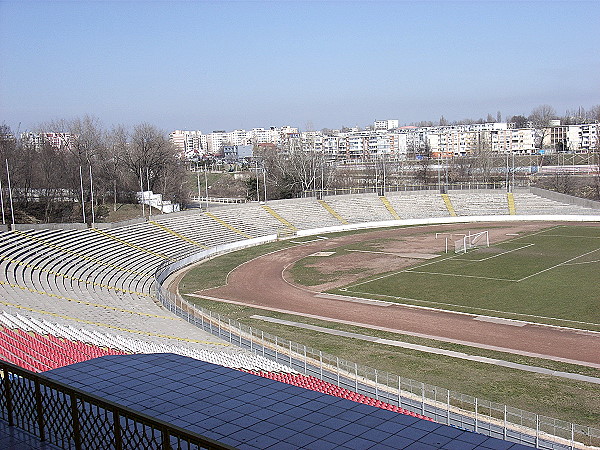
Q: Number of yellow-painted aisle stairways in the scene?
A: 12